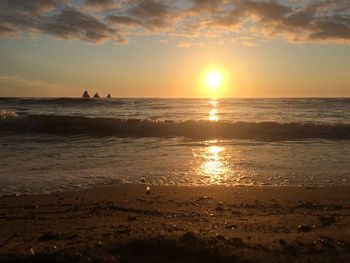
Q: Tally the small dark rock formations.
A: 3